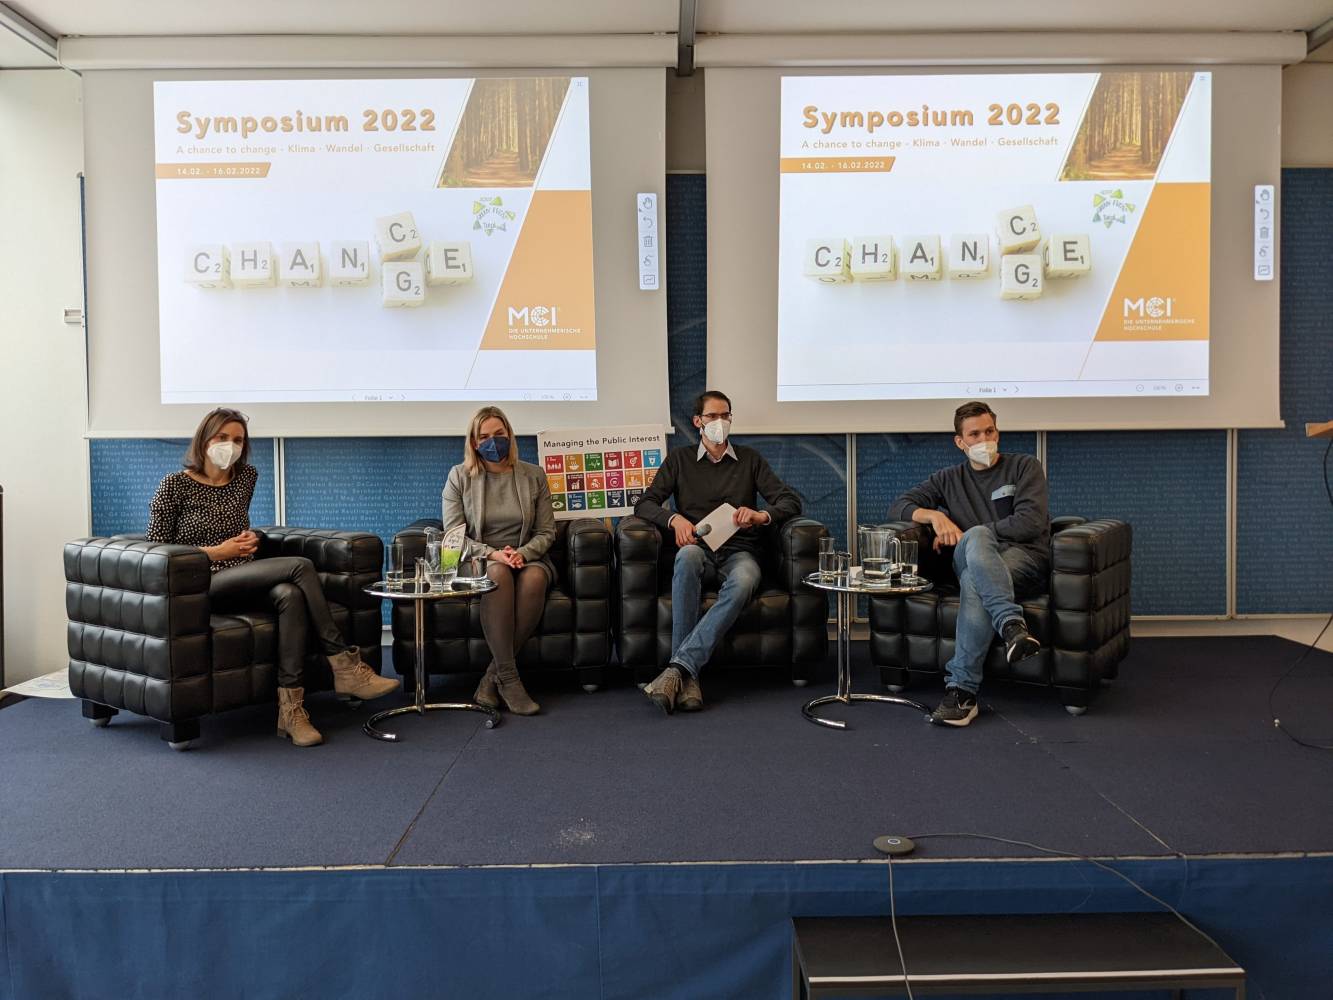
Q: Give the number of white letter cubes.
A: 14